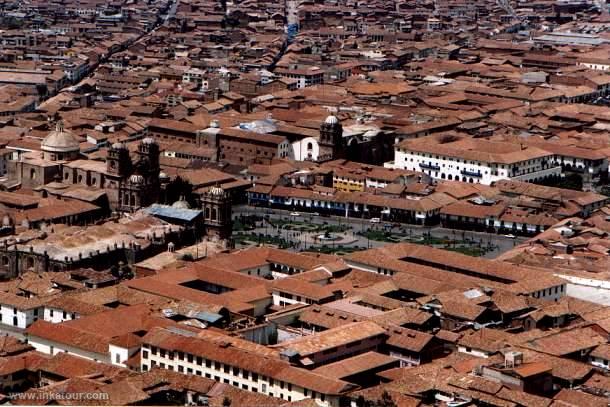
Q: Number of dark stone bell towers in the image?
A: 5